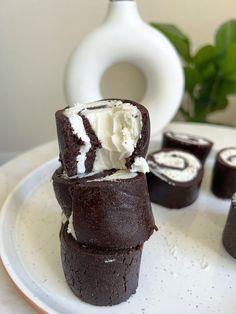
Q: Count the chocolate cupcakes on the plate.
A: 7